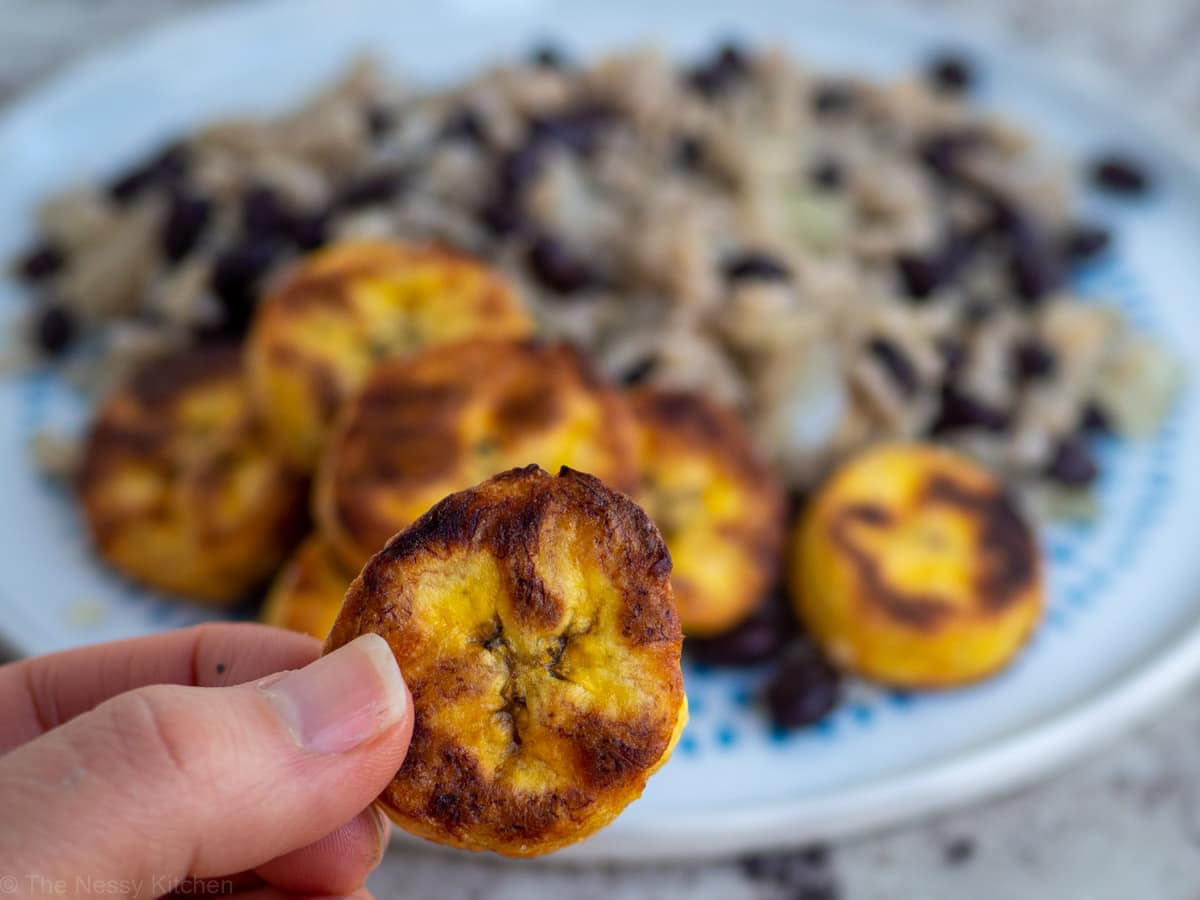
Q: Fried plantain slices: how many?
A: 7